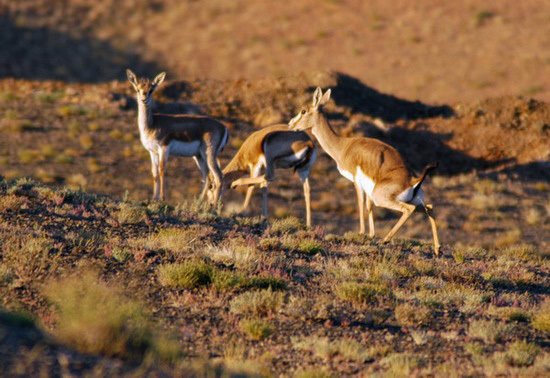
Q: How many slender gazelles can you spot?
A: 3